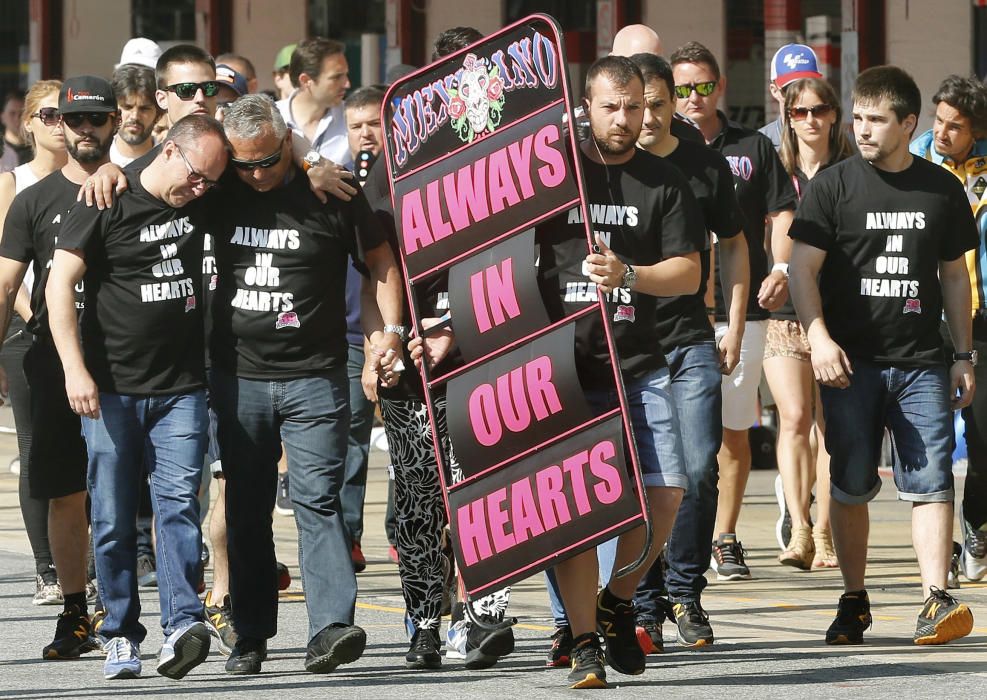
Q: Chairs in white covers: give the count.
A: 0